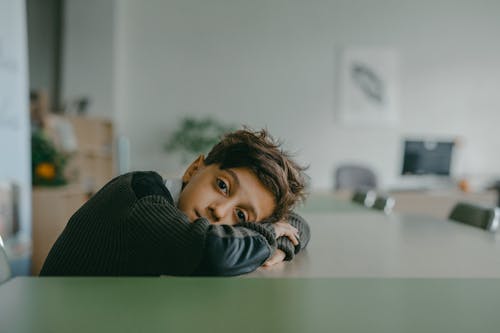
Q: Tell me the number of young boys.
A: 1